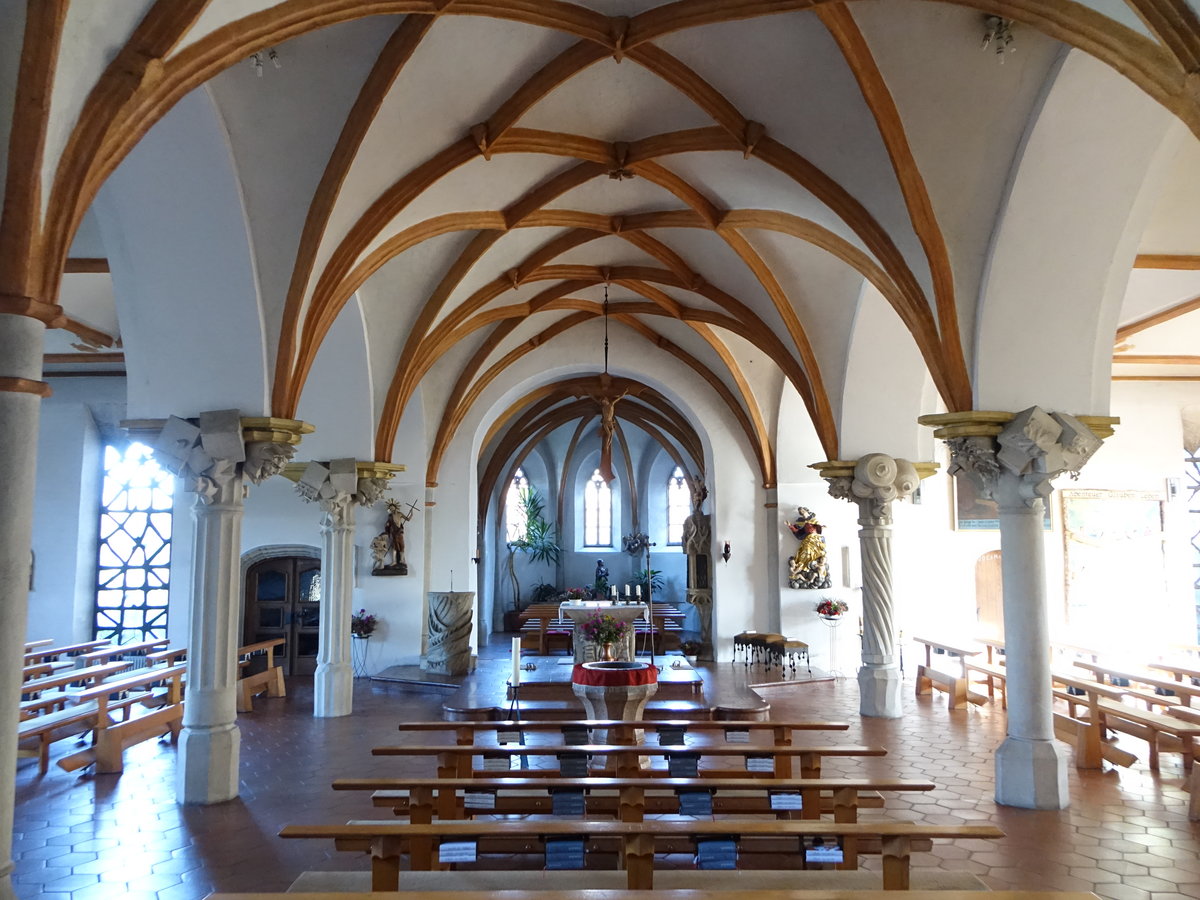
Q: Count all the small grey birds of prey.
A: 0